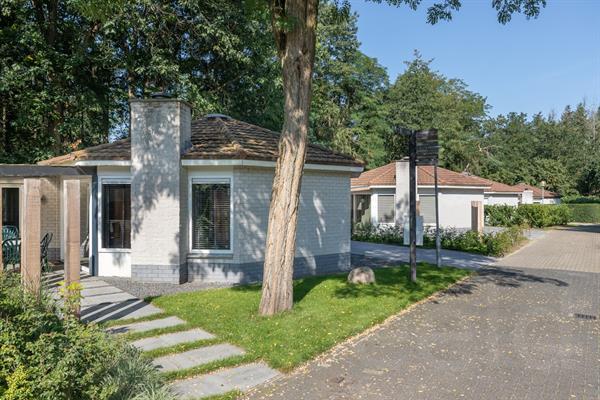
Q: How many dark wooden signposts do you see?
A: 1